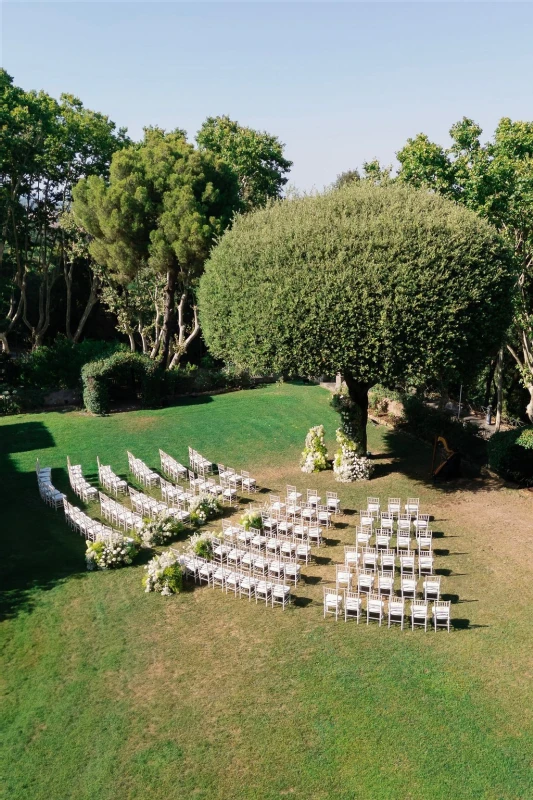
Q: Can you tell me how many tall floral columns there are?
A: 2